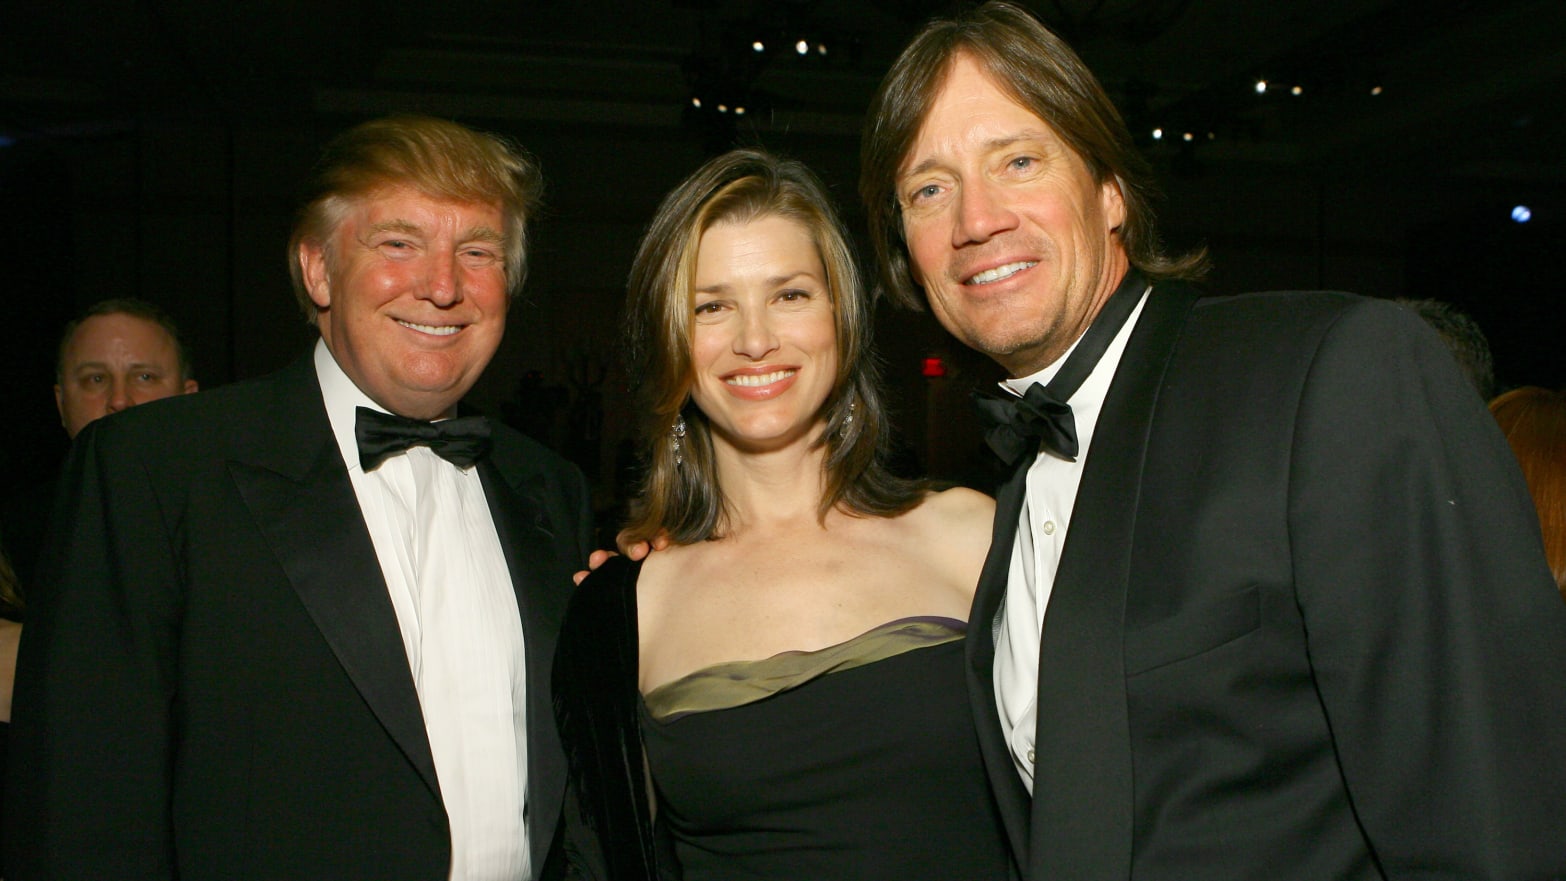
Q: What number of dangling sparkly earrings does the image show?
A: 2